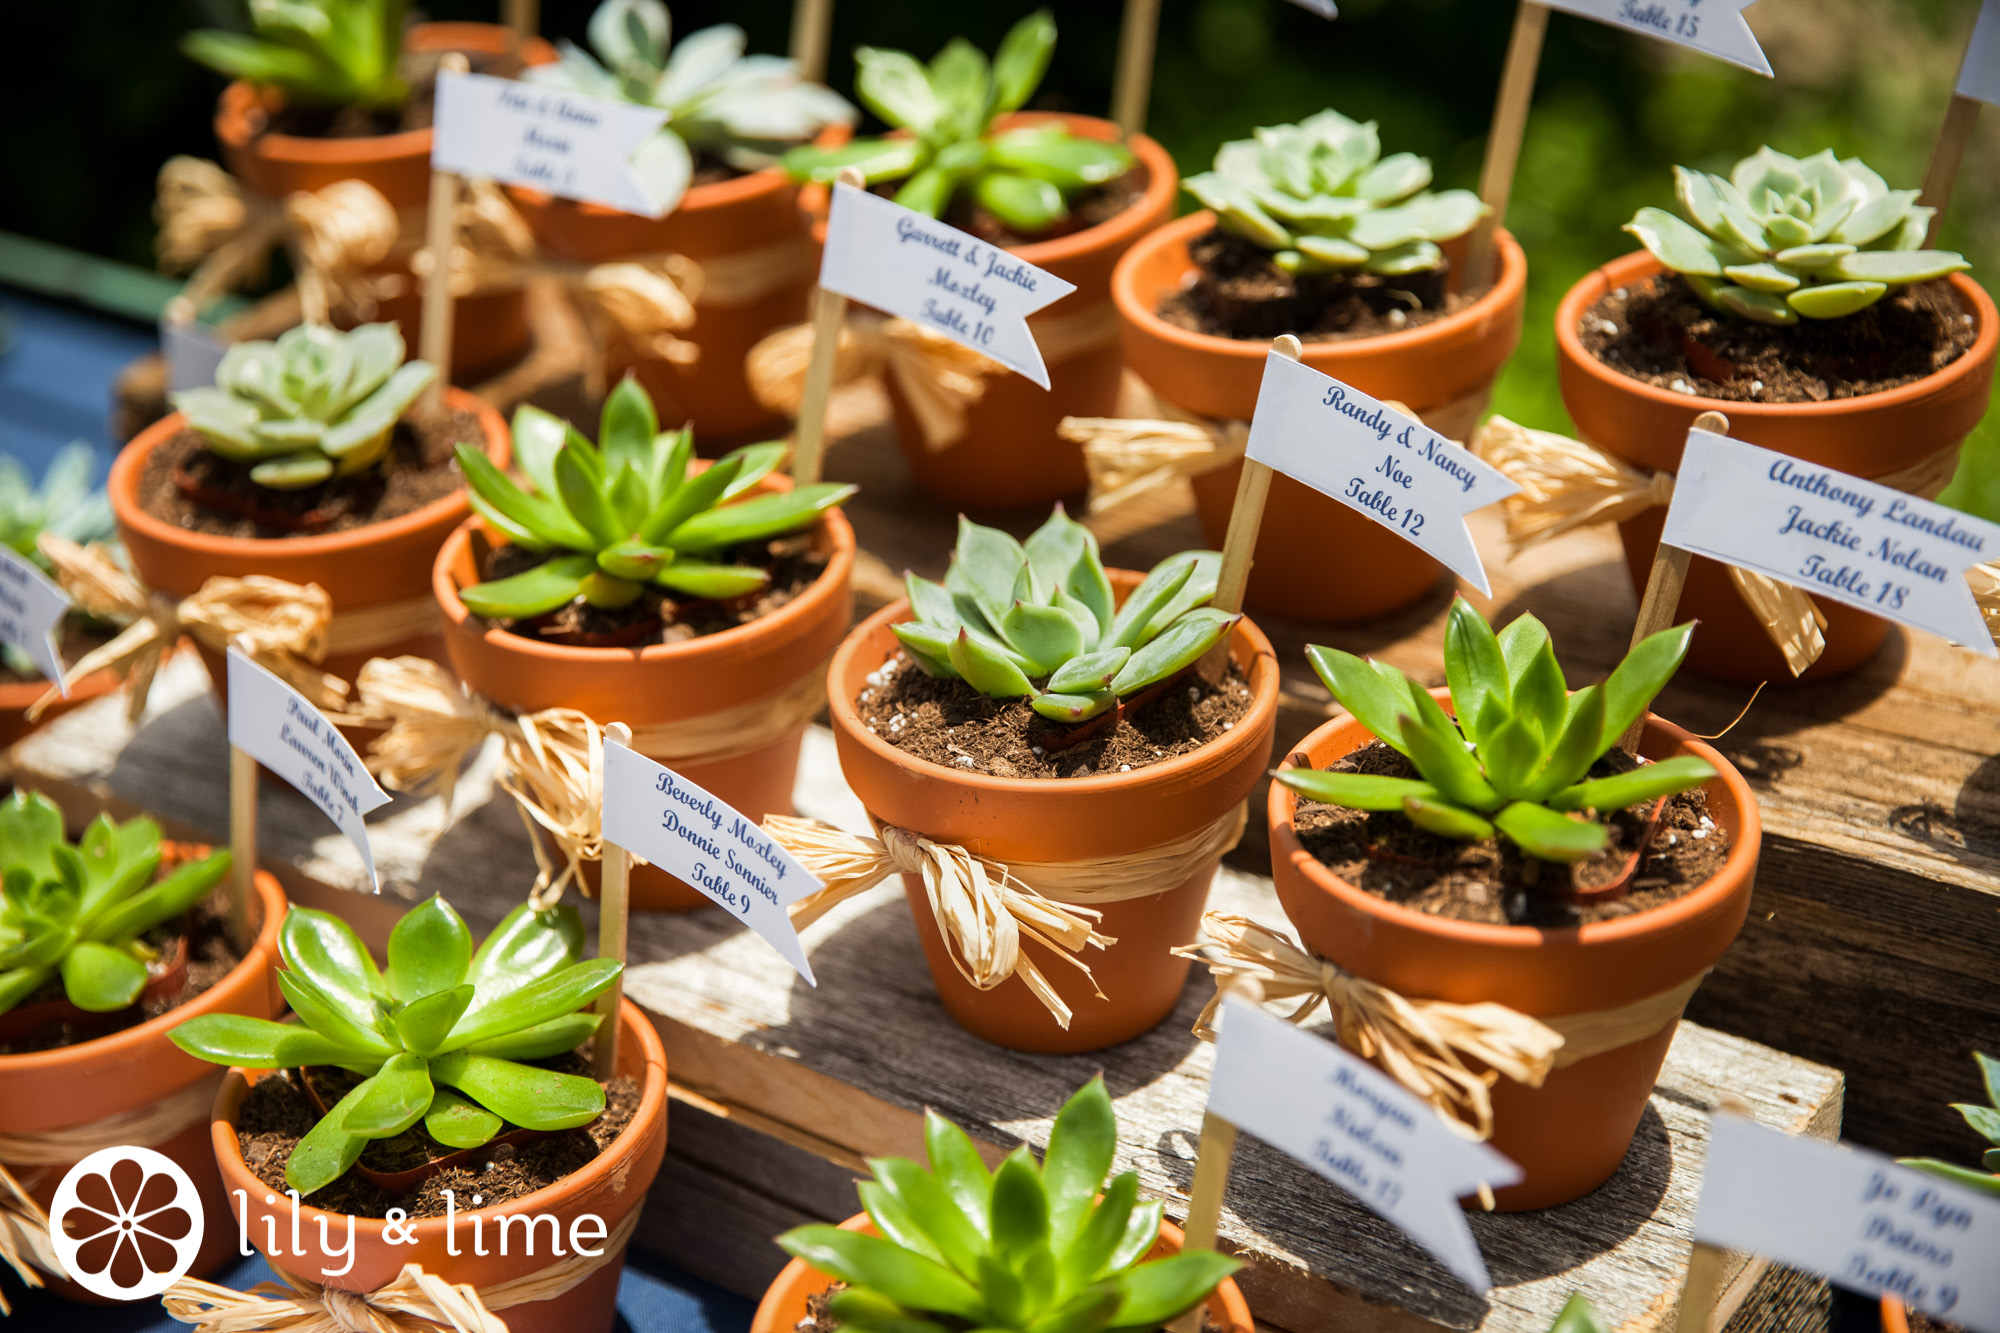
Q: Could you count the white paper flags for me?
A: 13